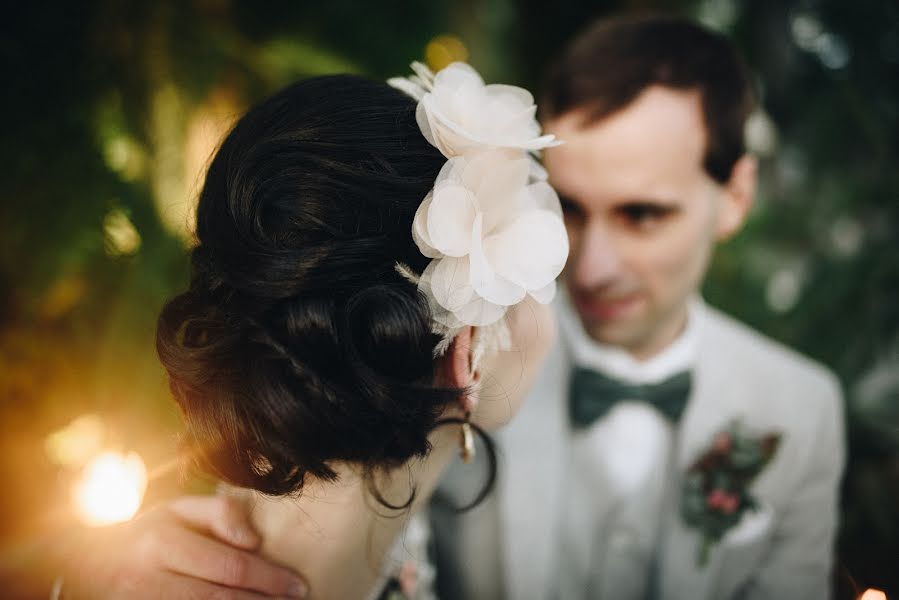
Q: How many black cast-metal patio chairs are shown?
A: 0